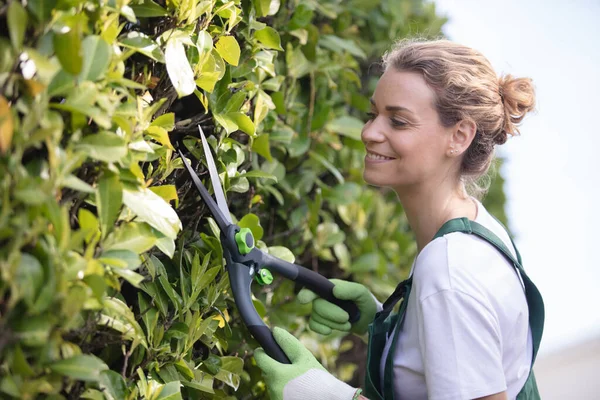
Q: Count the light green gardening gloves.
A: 2